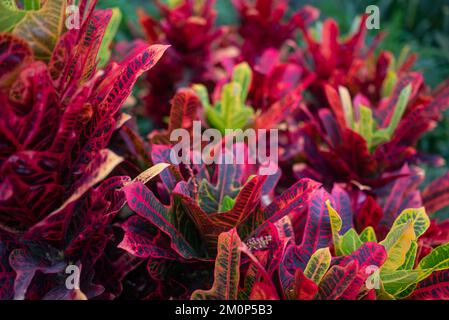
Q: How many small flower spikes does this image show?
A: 1